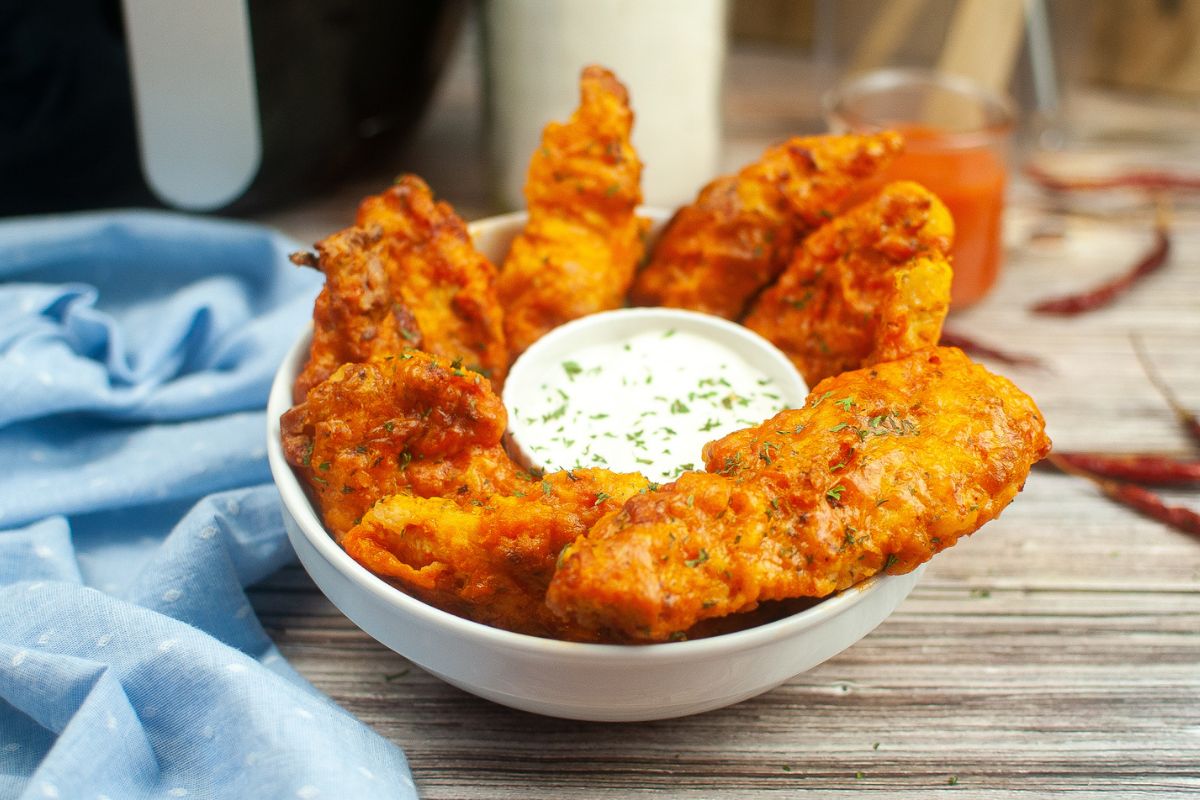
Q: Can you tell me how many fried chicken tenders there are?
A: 7